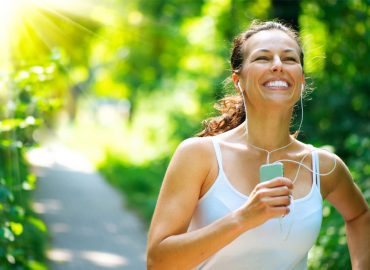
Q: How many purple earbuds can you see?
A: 0